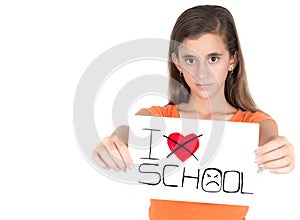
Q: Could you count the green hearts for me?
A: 0